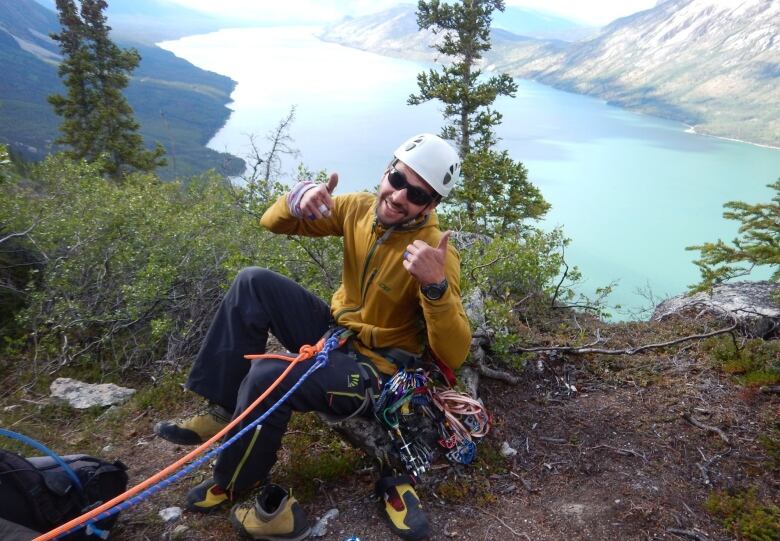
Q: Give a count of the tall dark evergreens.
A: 2